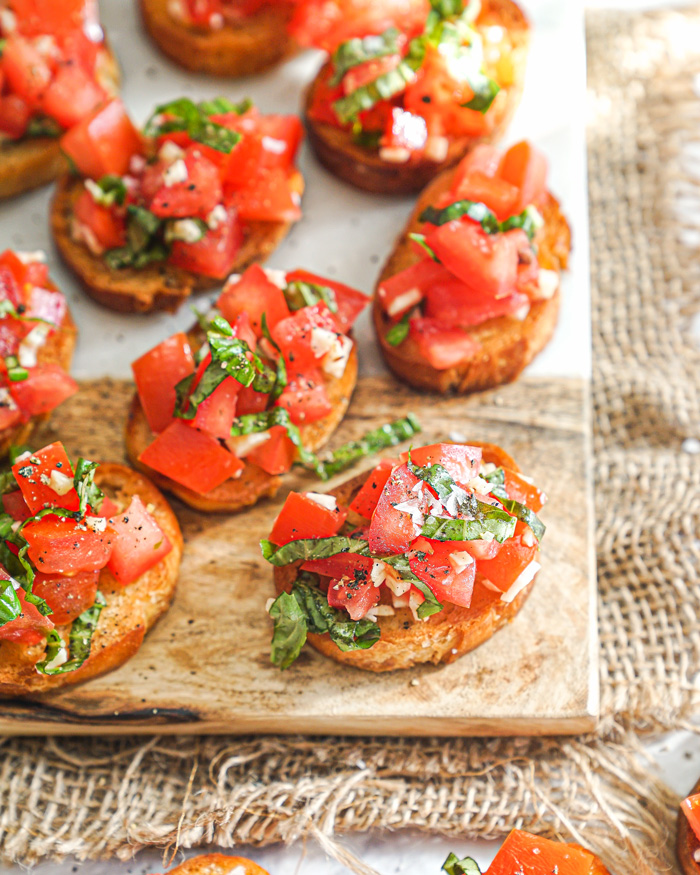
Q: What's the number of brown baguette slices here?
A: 12